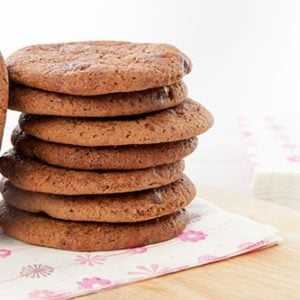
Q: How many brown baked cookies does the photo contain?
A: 8